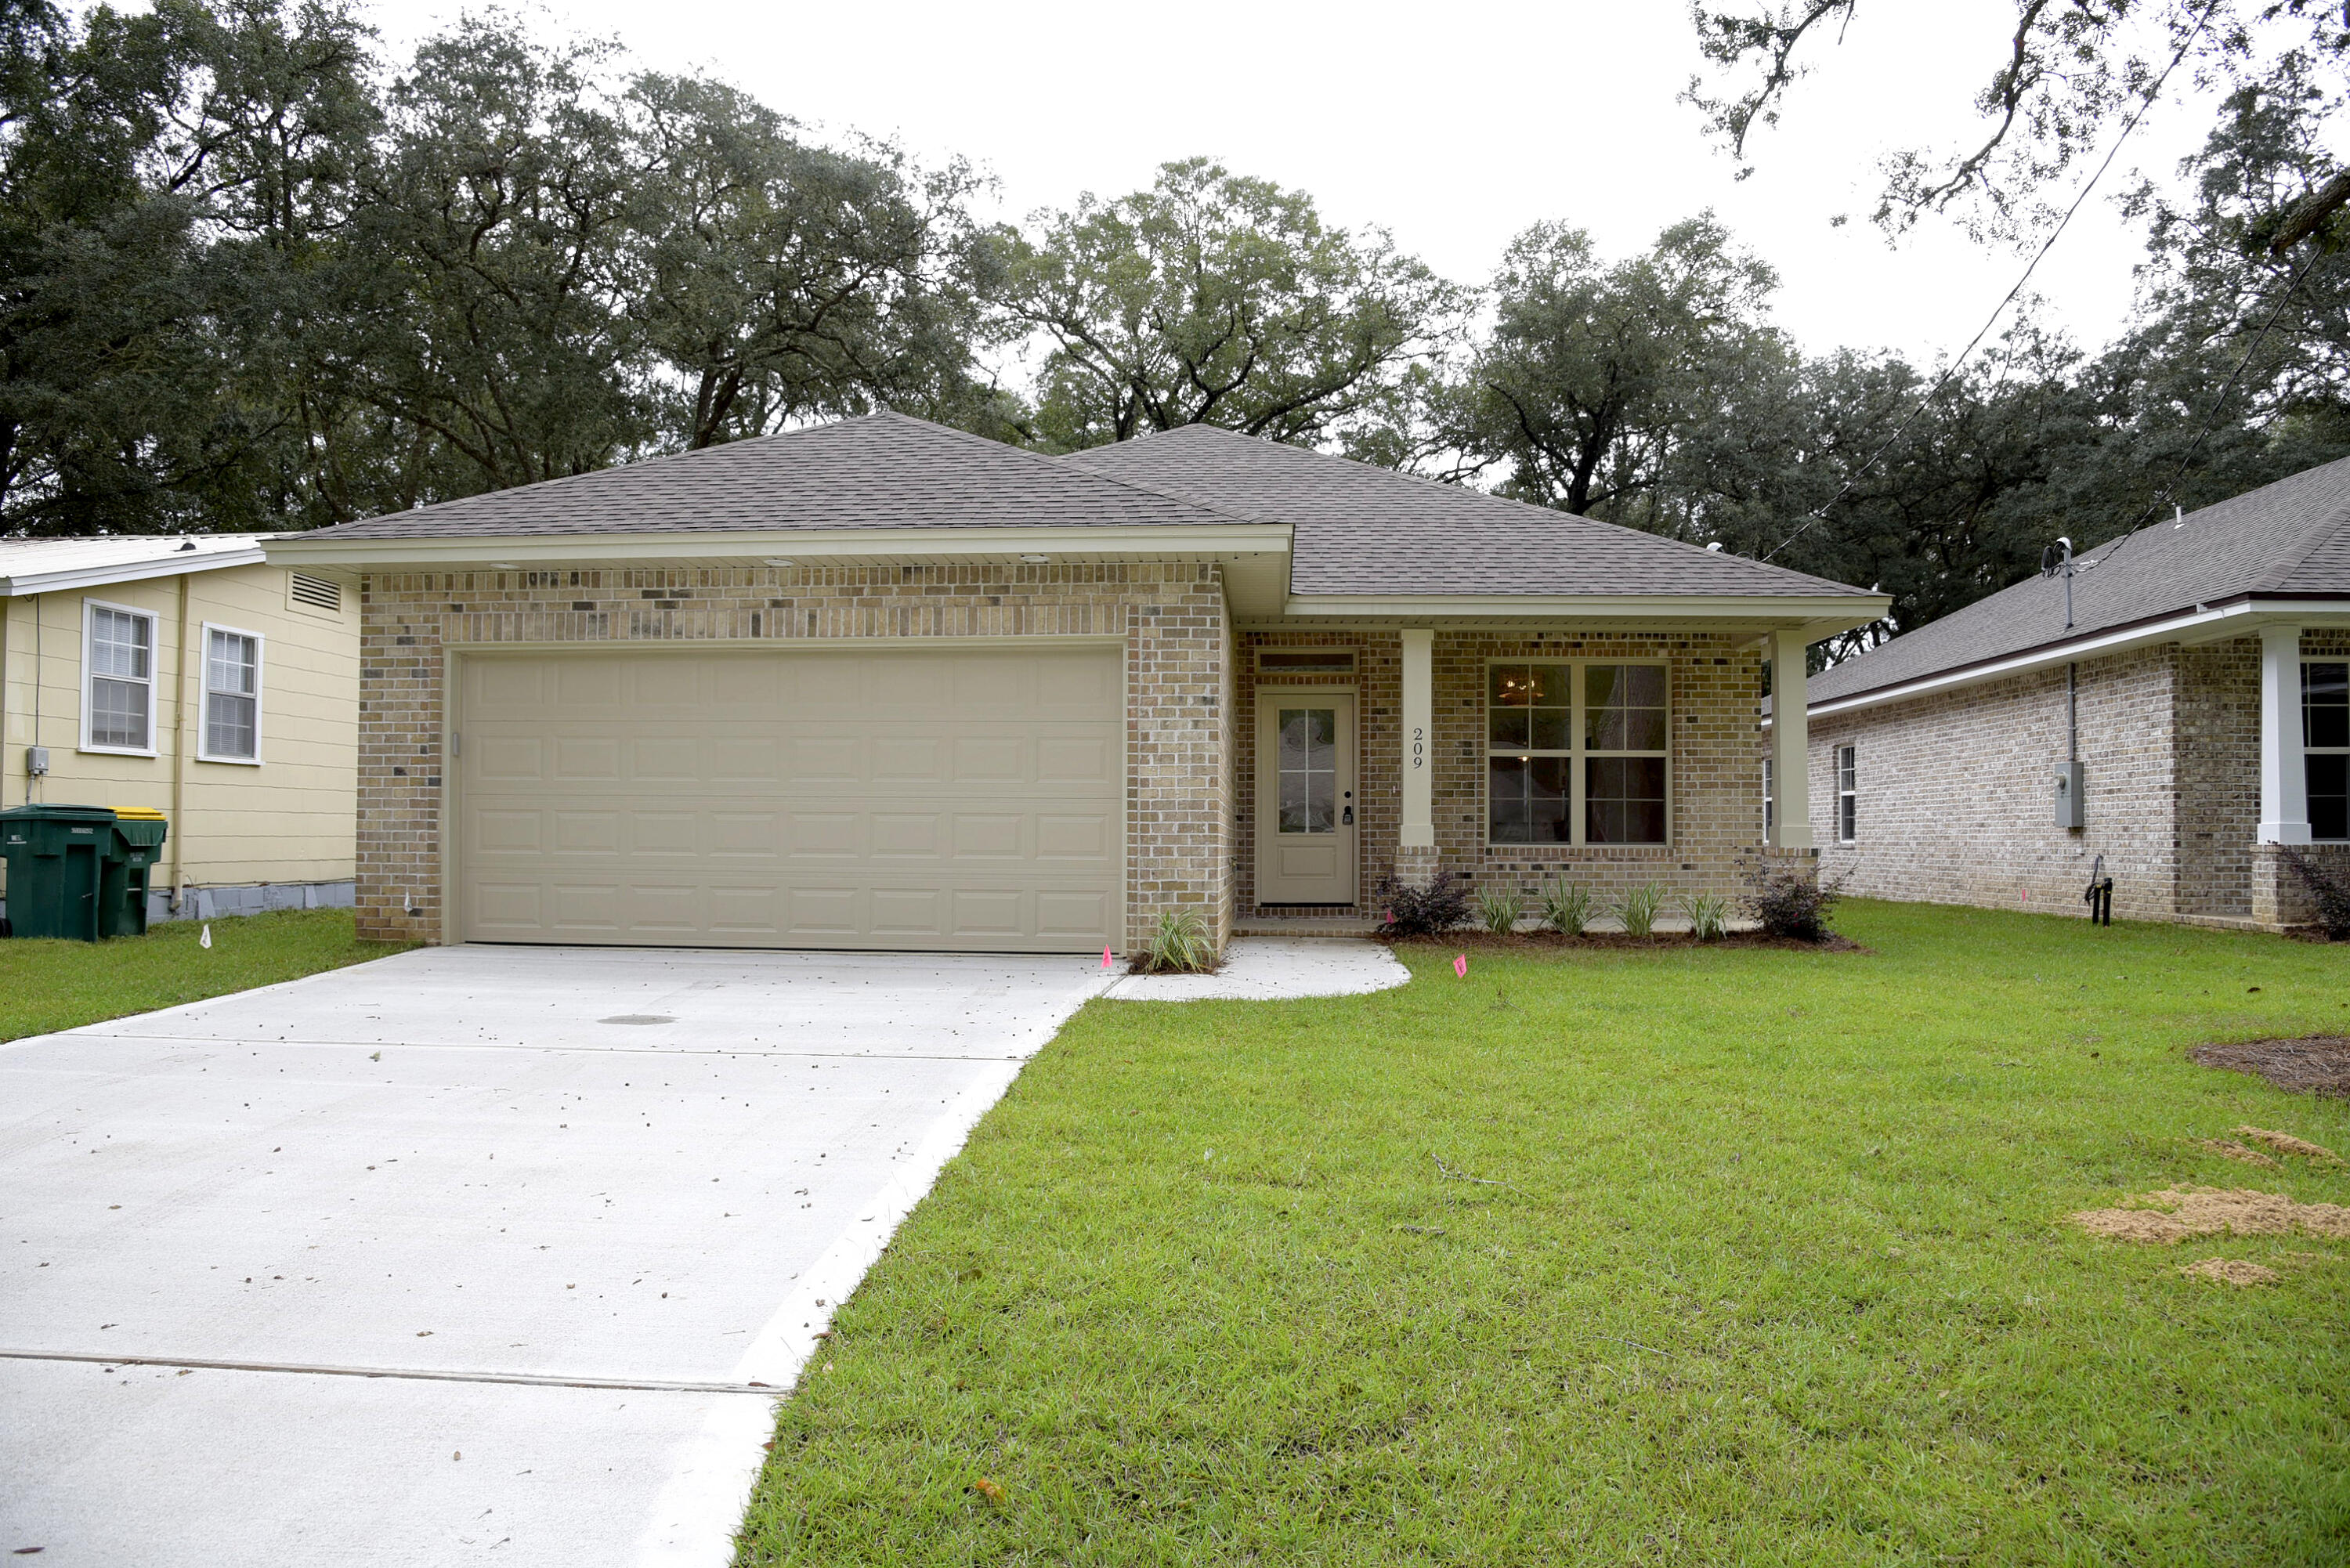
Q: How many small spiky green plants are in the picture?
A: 5